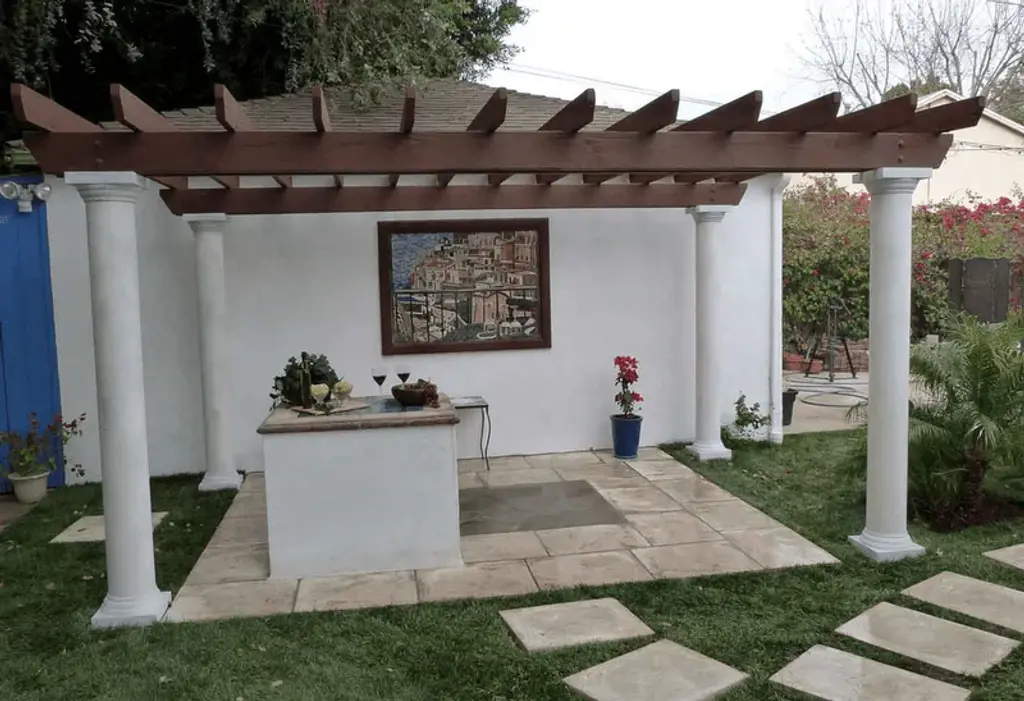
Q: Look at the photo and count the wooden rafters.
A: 12